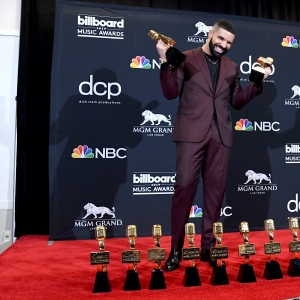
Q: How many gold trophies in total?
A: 10